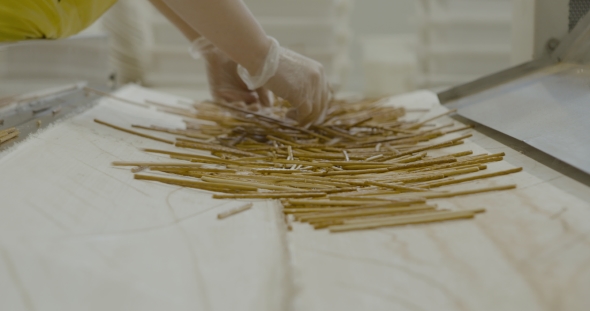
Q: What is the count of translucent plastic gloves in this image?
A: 2